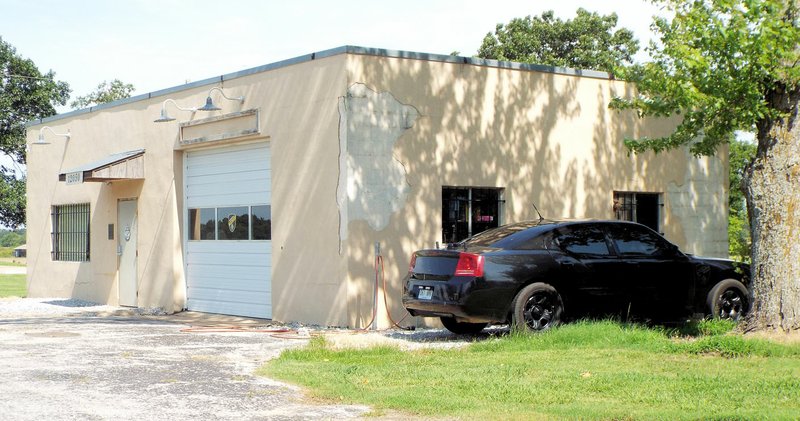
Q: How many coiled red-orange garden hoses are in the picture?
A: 1